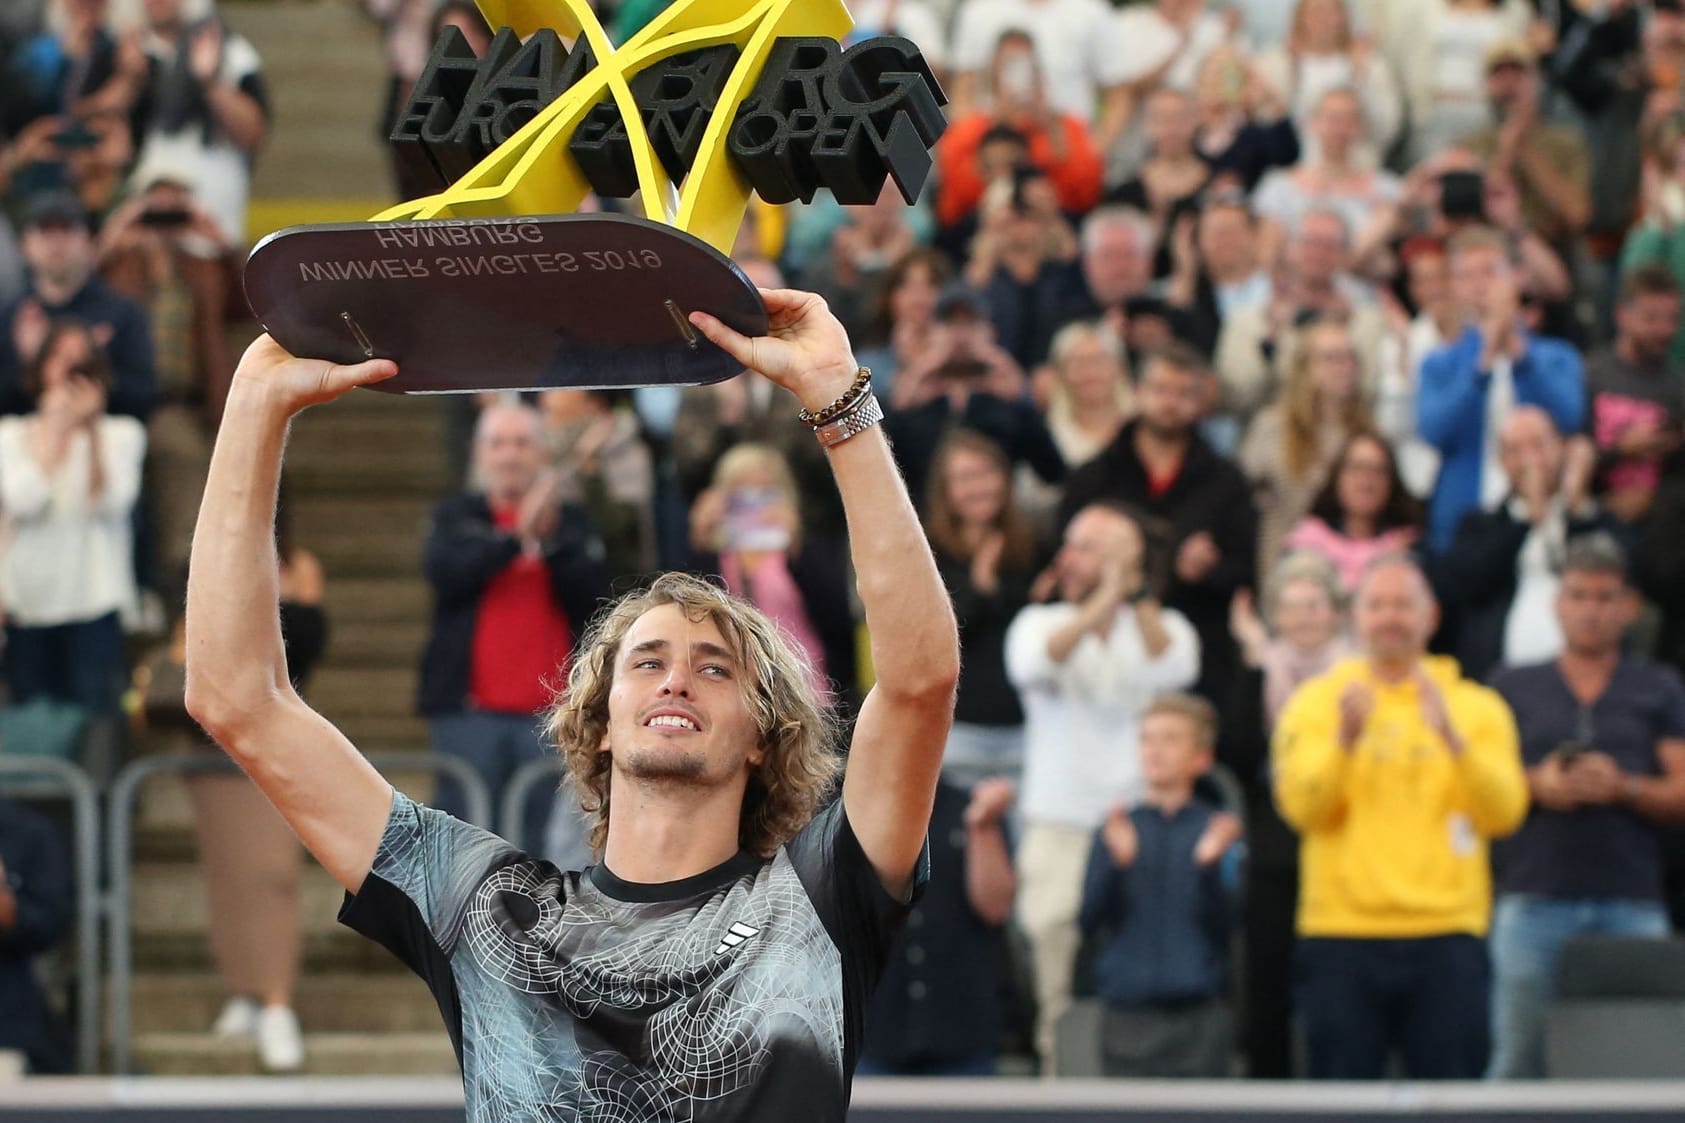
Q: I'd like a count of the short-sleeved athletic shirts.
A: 1